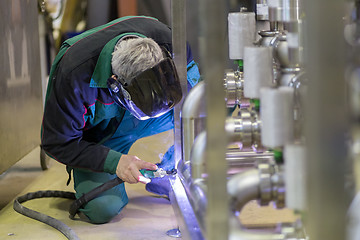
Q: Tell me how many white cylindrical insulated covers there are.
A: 4